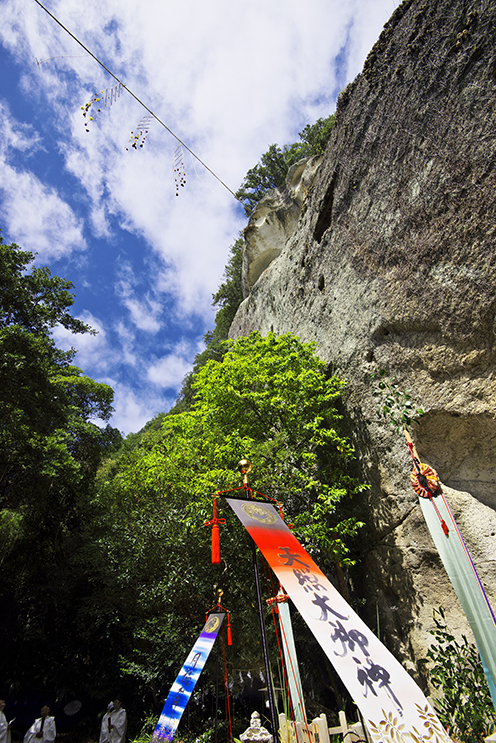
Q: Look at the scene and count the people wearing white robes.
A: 3